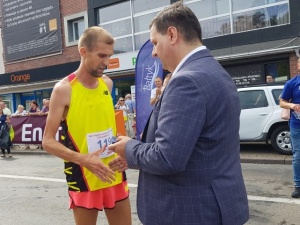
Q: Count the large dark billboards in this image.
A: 1